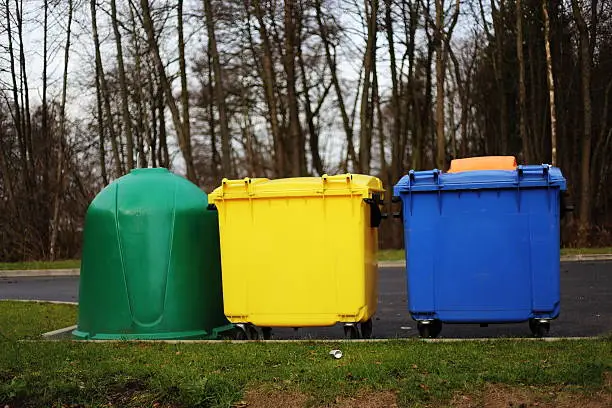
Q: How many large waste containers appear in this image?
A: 3